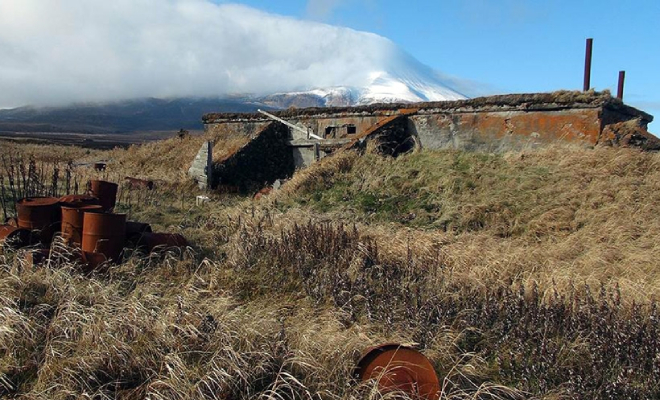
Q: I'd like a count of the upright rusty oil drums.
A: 5